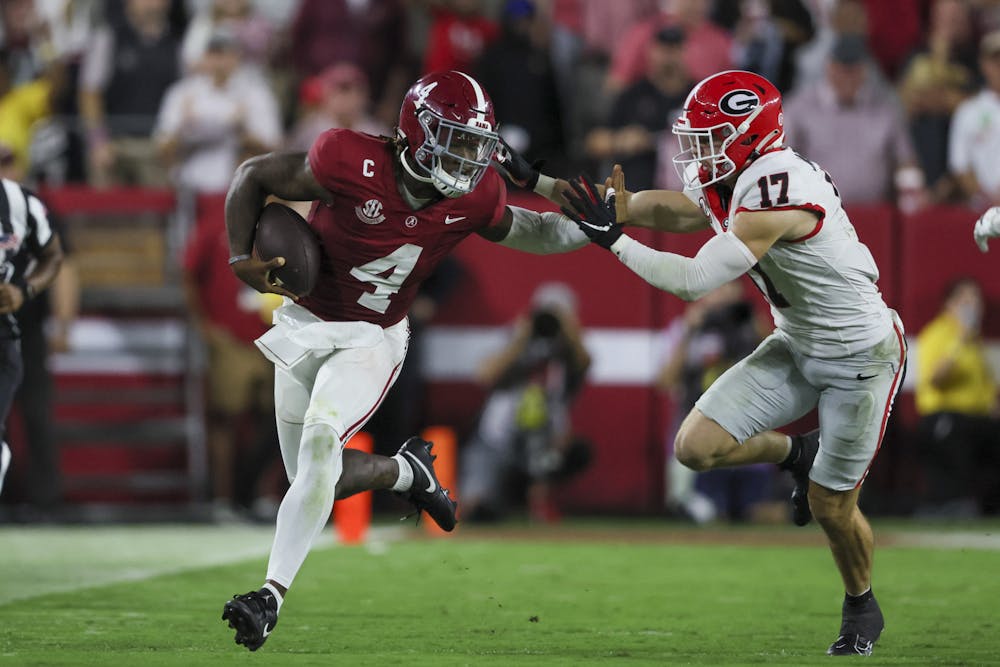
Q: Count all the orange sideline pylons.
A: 2